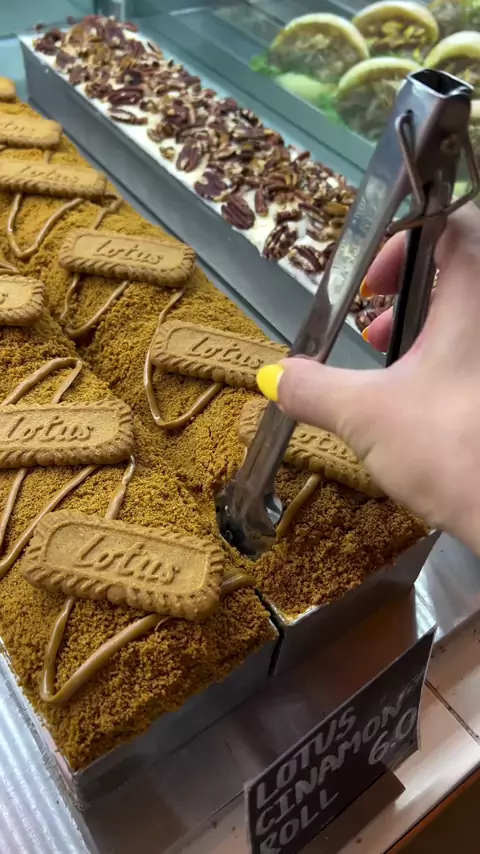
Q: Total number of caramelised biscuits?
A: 9